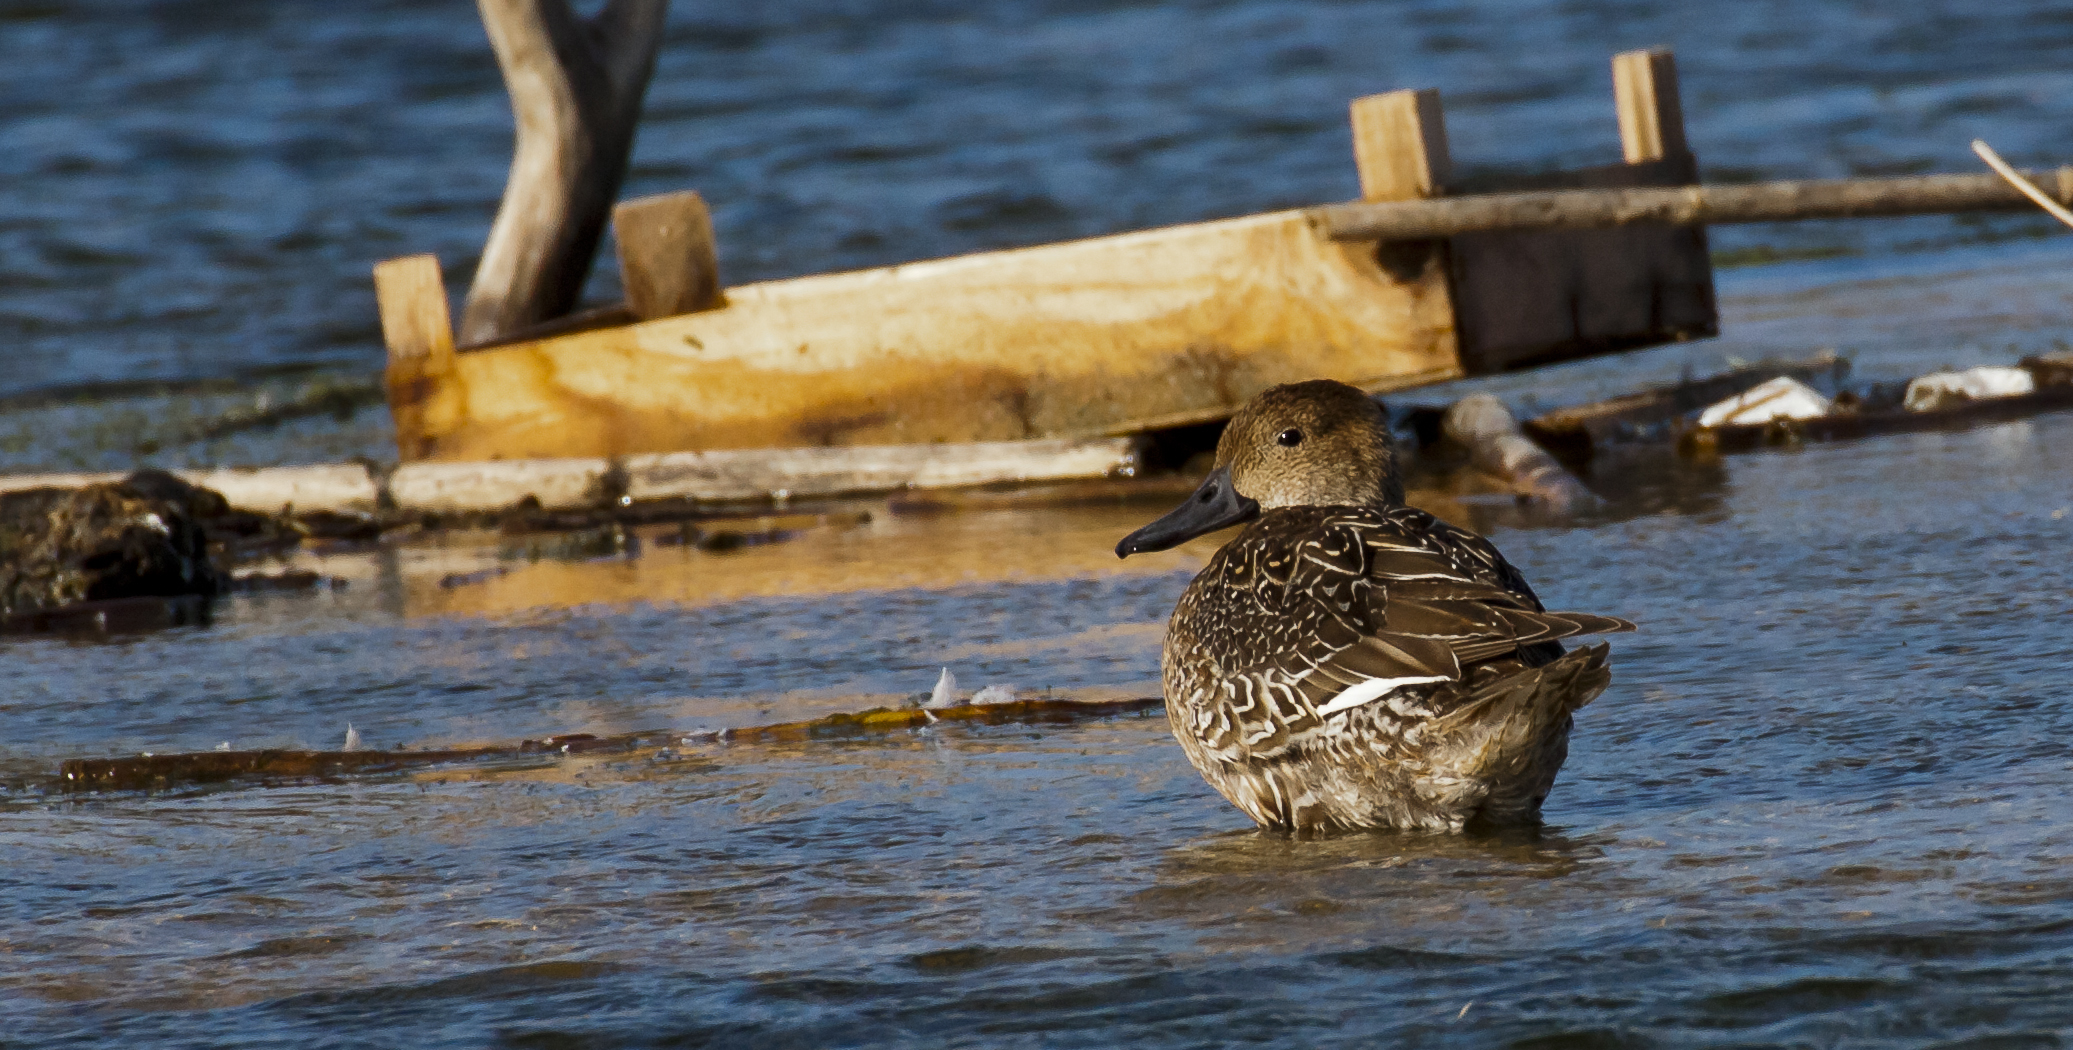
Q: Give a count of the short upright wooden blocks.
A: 4